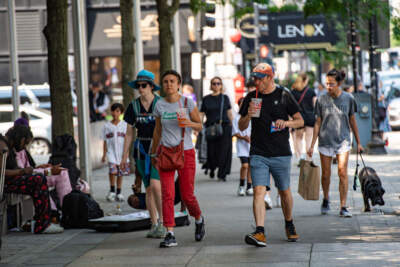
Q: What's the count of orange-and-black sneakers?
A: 2